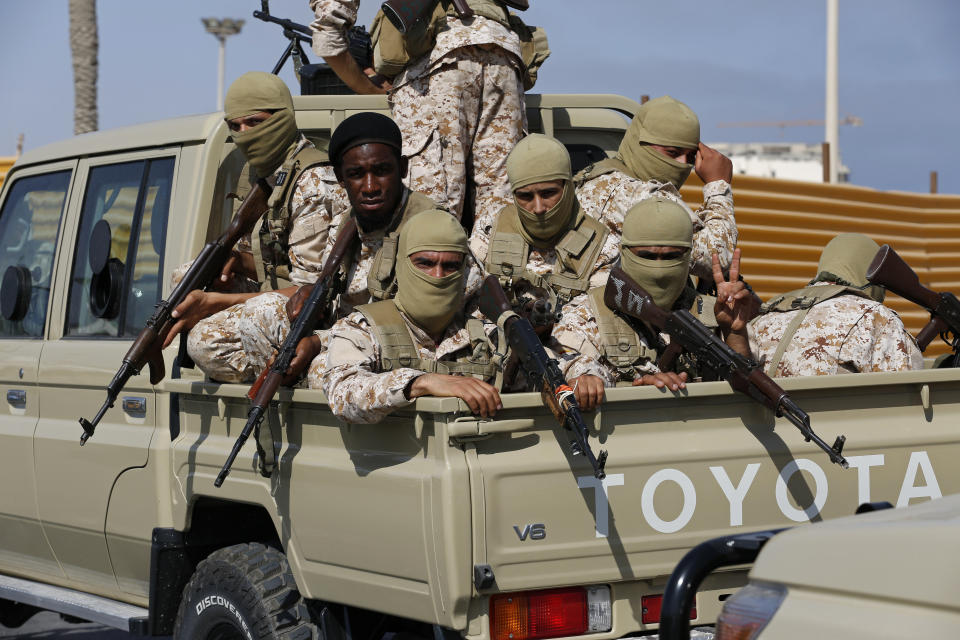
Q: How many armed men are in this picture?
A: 8